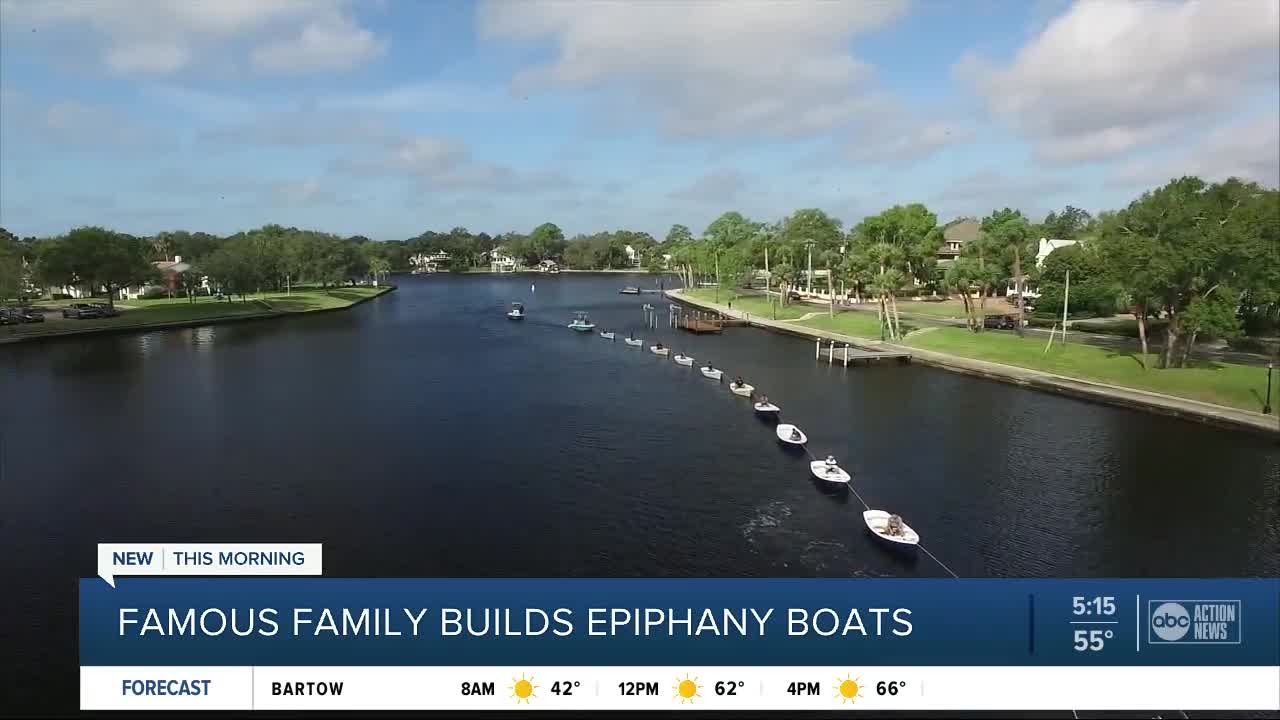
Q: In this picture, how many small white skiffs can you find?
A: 10